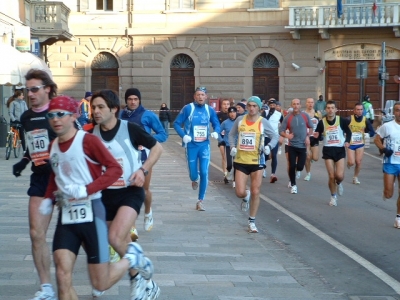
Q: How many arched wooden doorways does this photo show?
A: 3